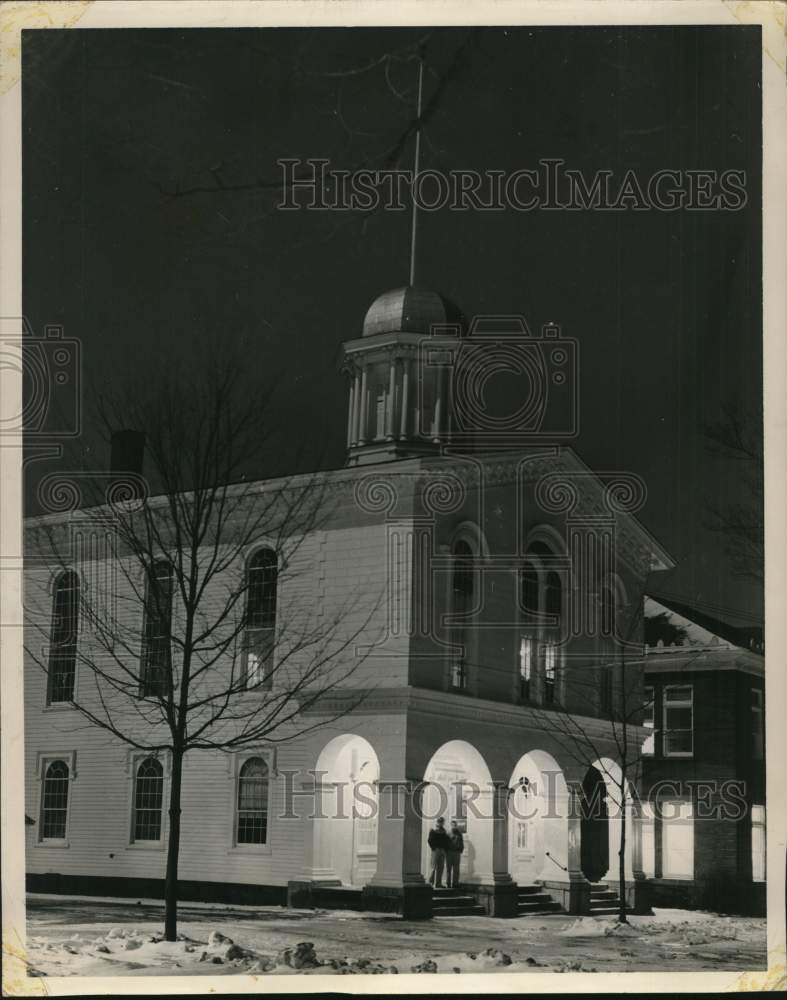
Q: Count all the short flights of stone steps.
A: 3